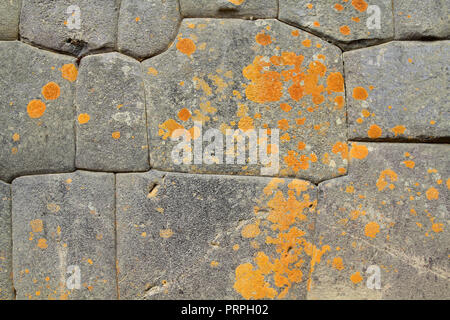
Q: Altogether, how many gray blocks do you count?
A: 14